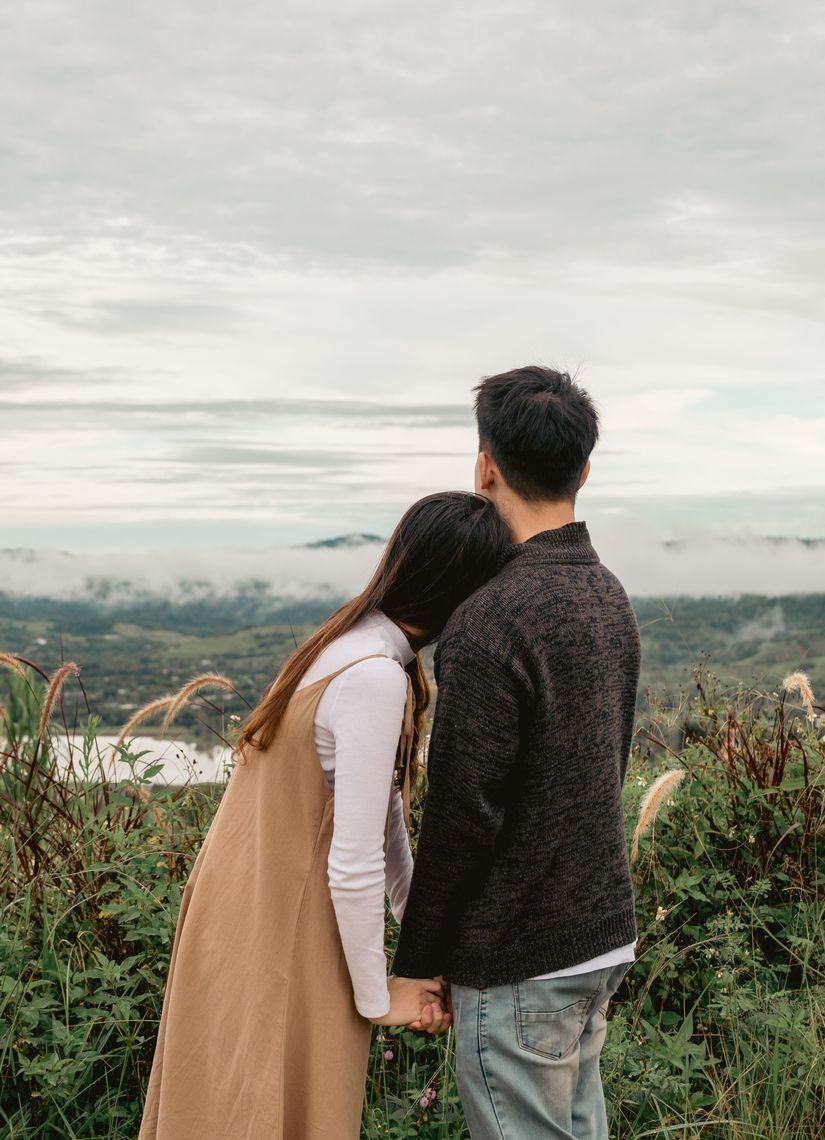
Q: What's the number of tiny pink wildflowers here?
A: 3